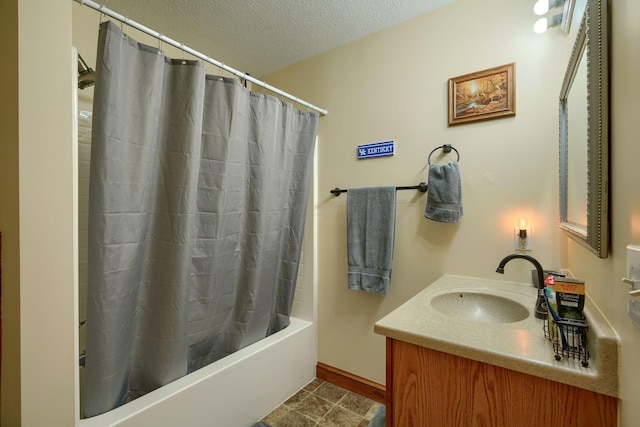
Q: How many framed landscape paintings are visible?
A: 1